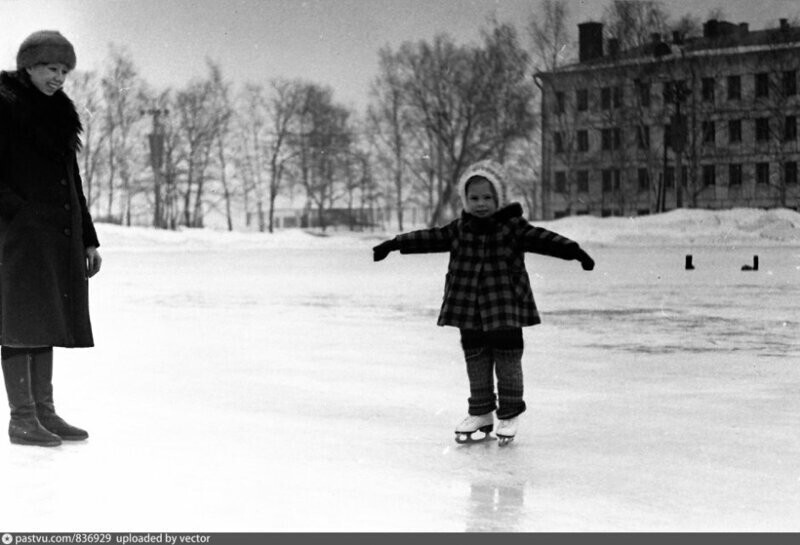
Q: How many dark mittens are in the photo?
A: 2